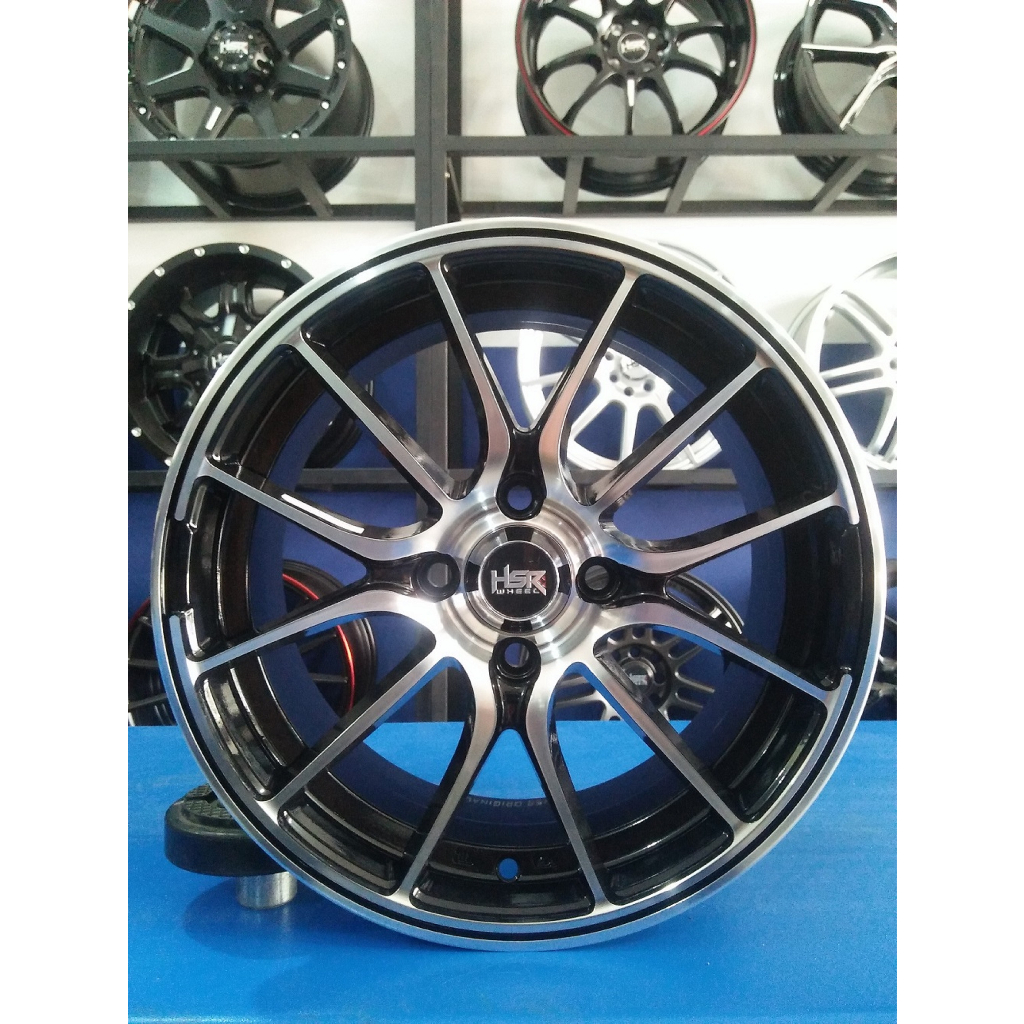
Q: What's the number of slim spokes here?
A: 12